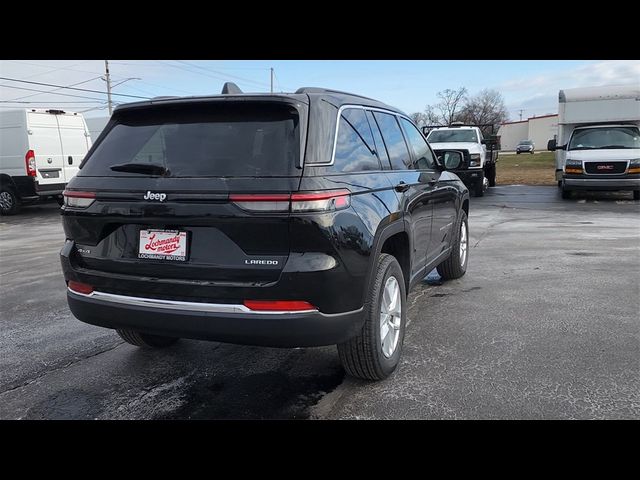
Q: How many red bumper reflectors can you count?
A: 2